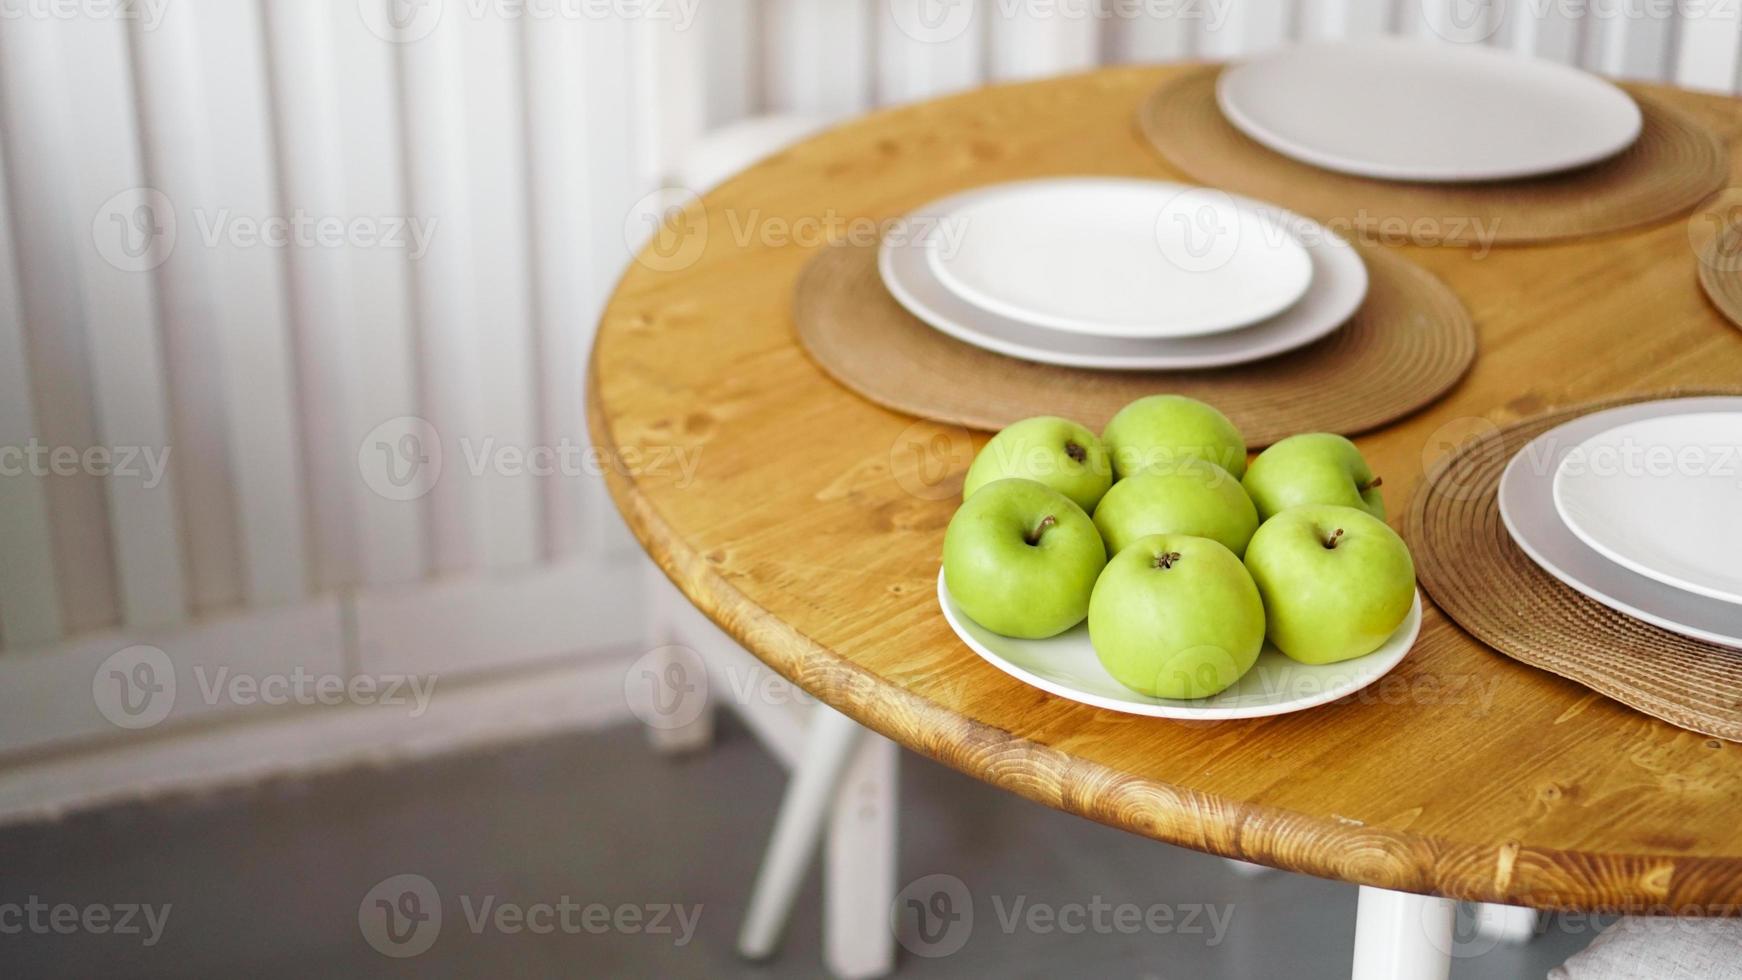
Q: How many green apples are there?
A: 7